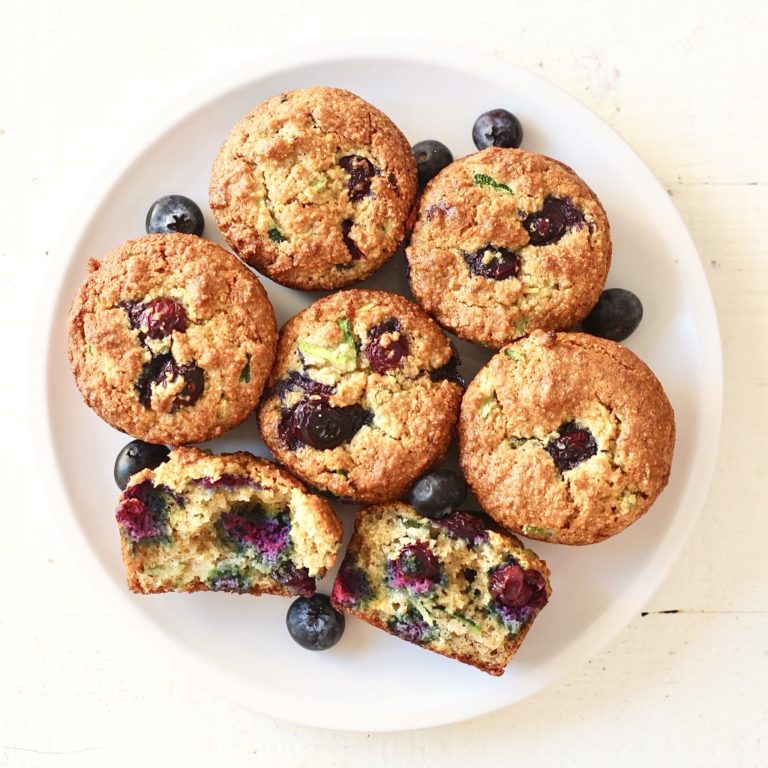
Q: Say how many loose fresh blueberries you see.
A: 7